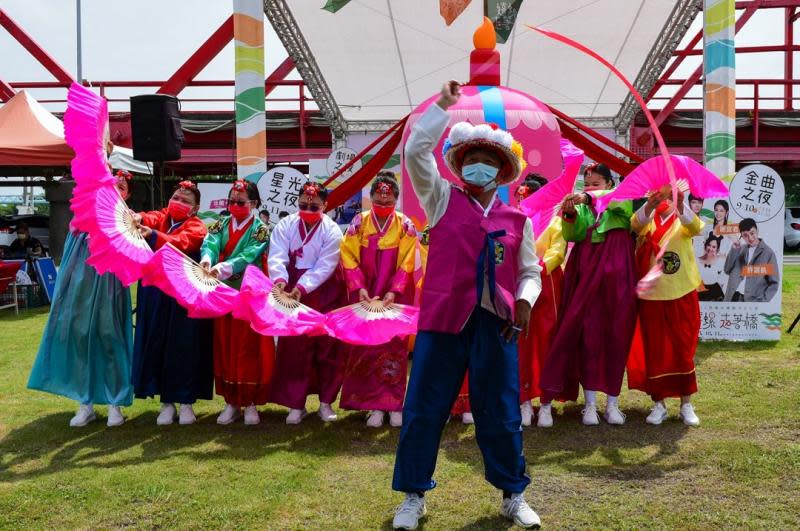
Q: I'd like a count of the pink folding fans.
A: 7